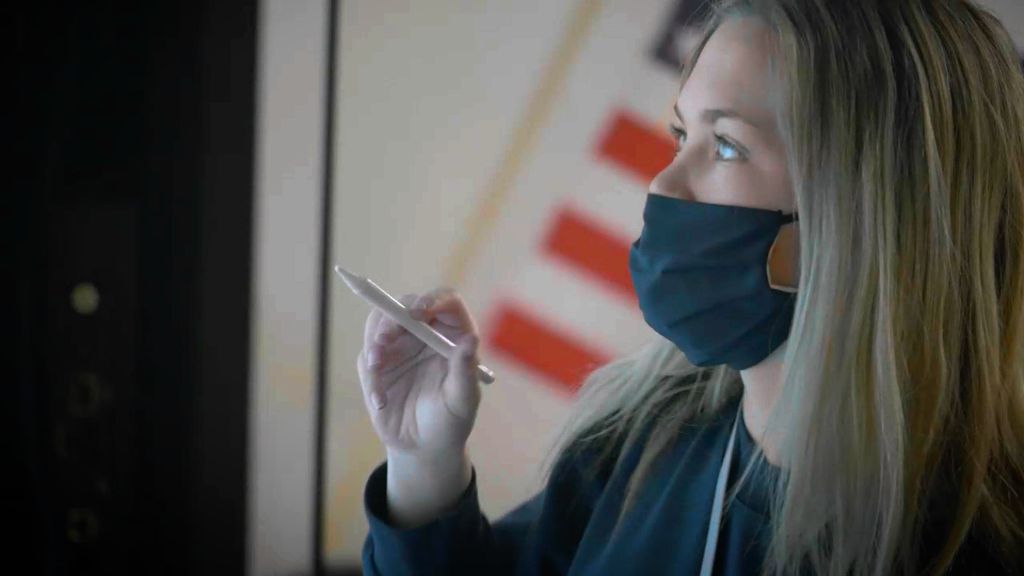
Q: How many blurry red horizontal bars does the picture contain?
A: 3